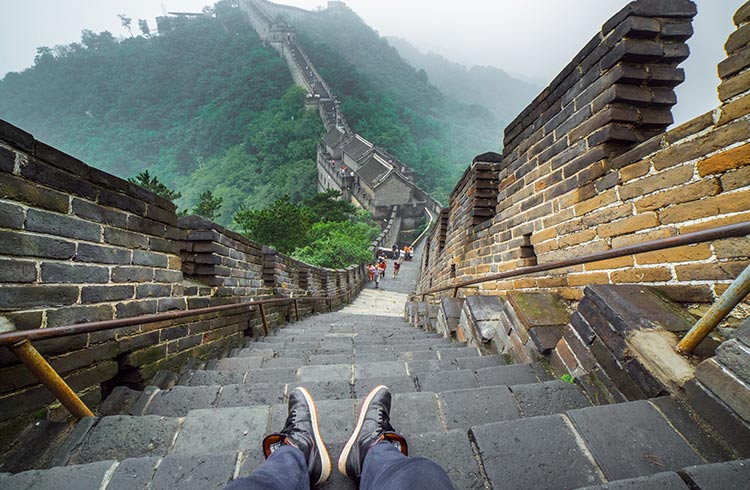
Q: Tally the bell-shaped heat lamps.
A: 0